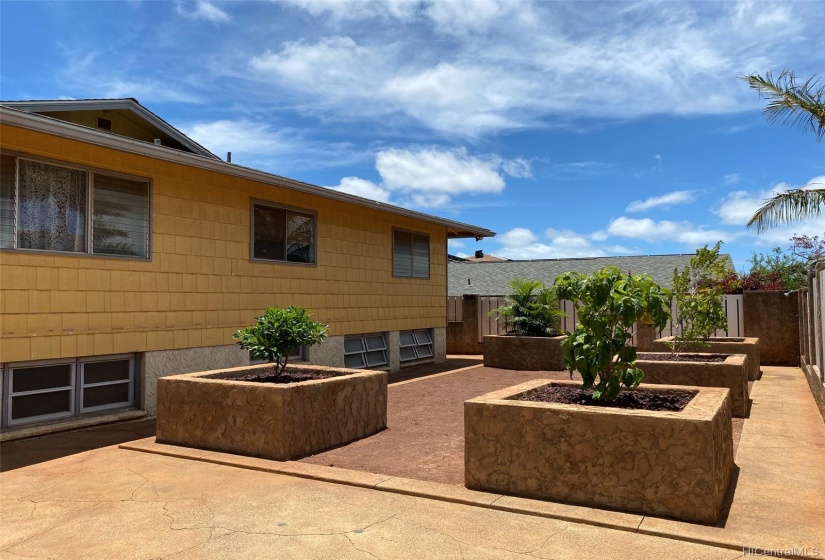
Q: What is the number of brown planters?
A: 5